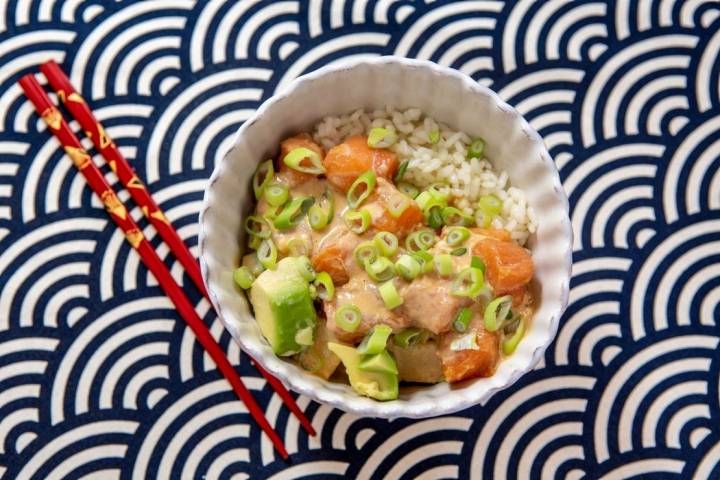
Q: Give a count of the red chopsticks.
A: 2